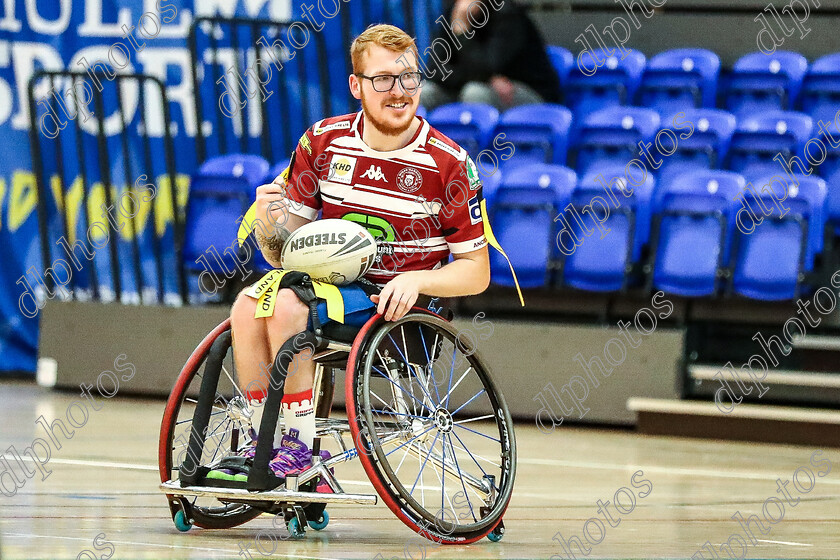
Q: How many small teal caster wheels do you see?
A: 4